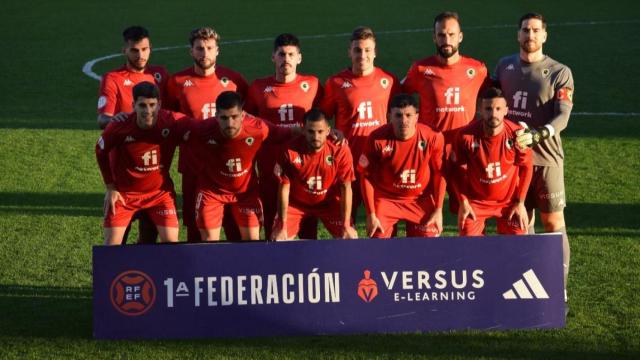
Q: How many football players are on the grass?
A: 11